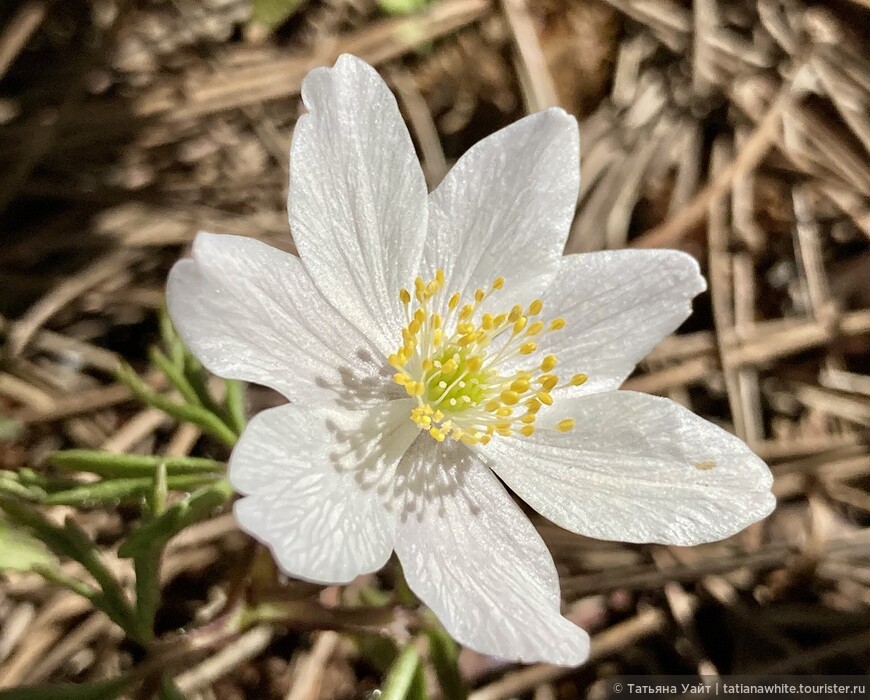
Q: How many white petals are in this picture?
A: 7